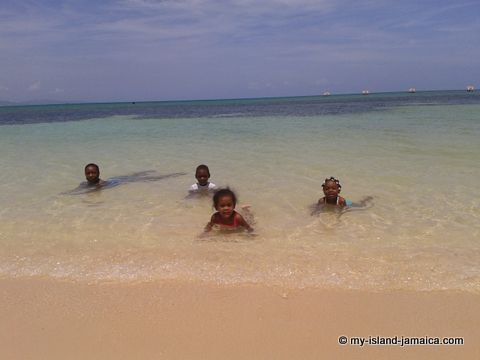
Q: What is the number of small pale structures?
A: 4